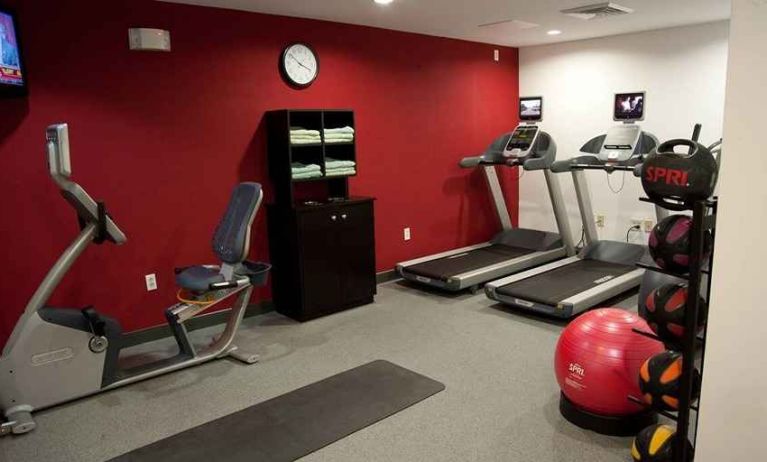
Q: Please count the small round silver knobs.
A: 2